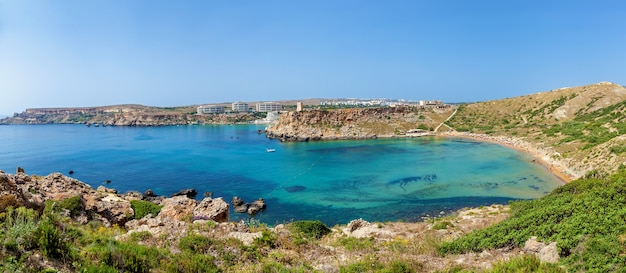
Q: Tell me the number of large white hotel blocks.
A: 3